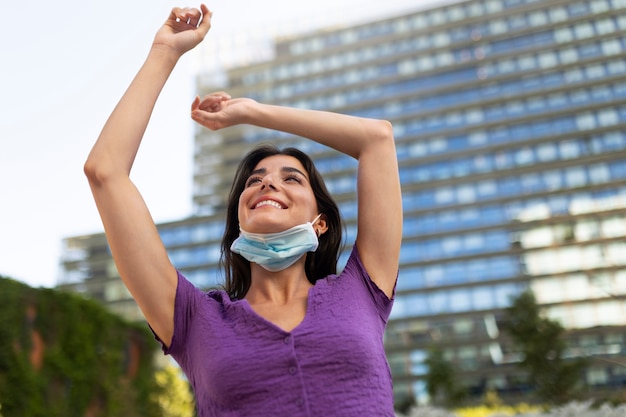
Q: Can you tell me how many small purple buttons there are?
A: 3